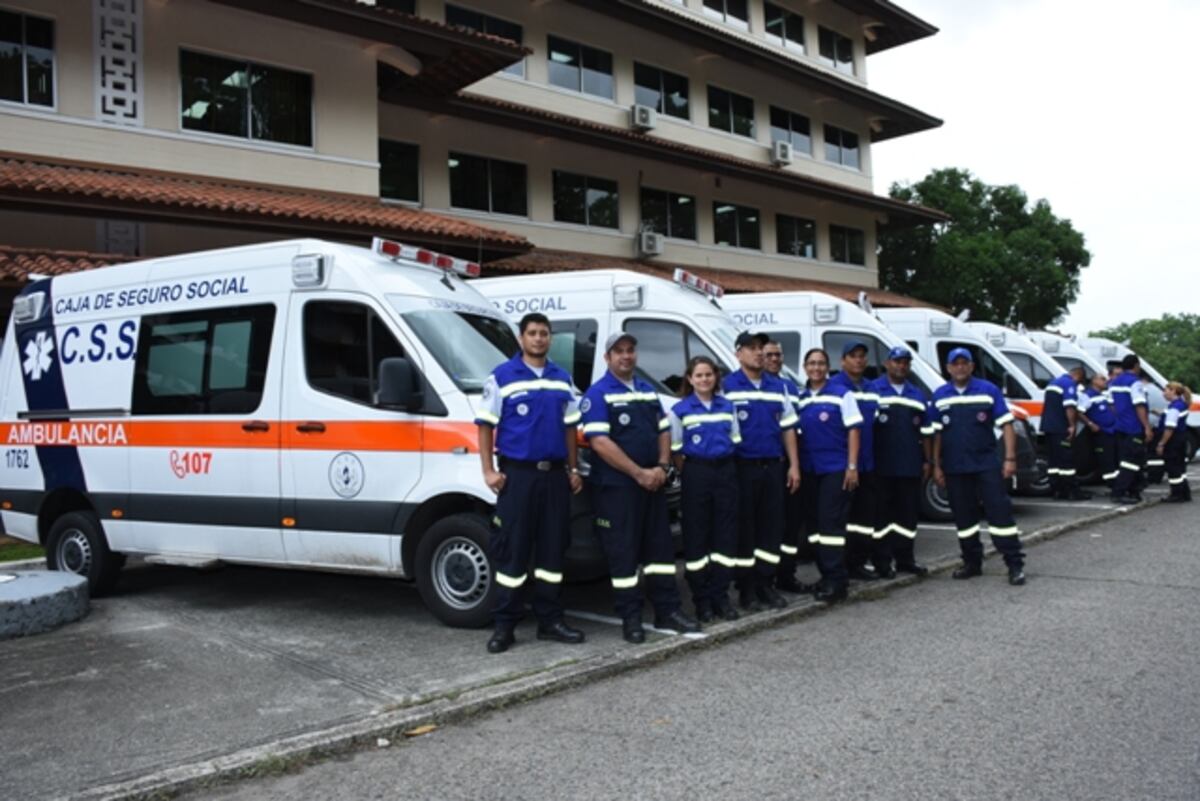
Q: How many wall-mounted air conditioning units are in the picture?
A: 3